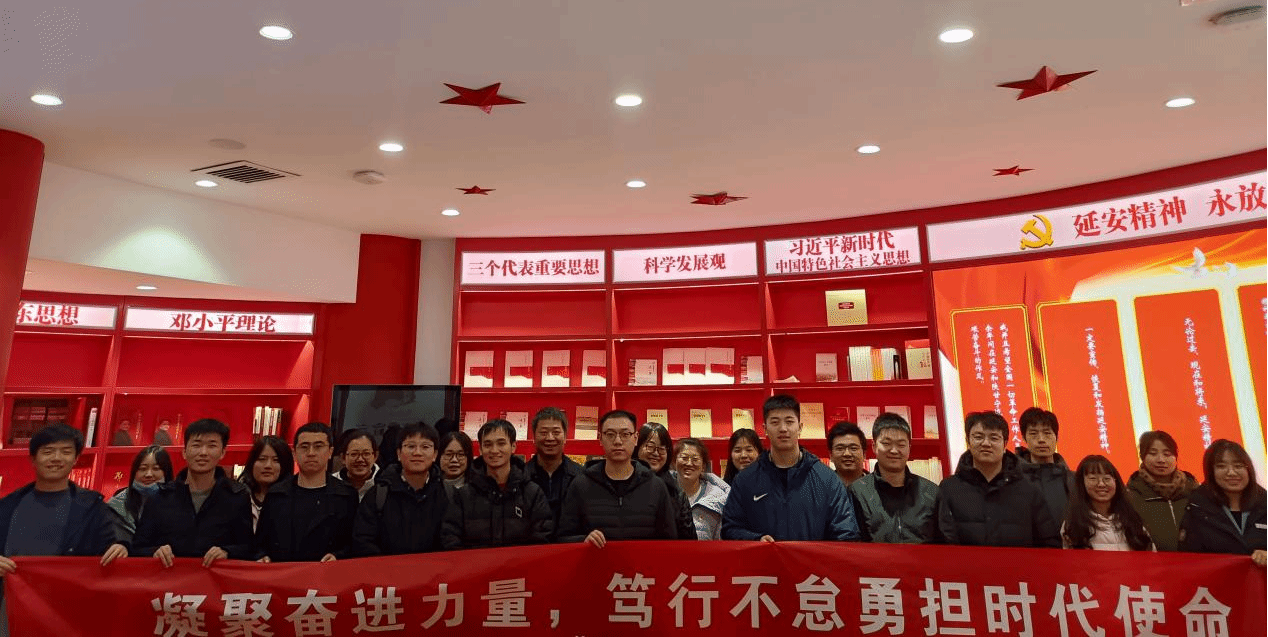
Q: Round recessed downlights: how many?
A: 11